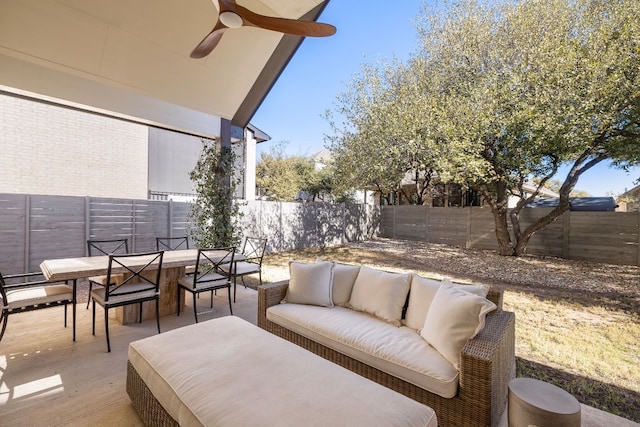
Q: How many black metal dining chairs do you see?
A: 6